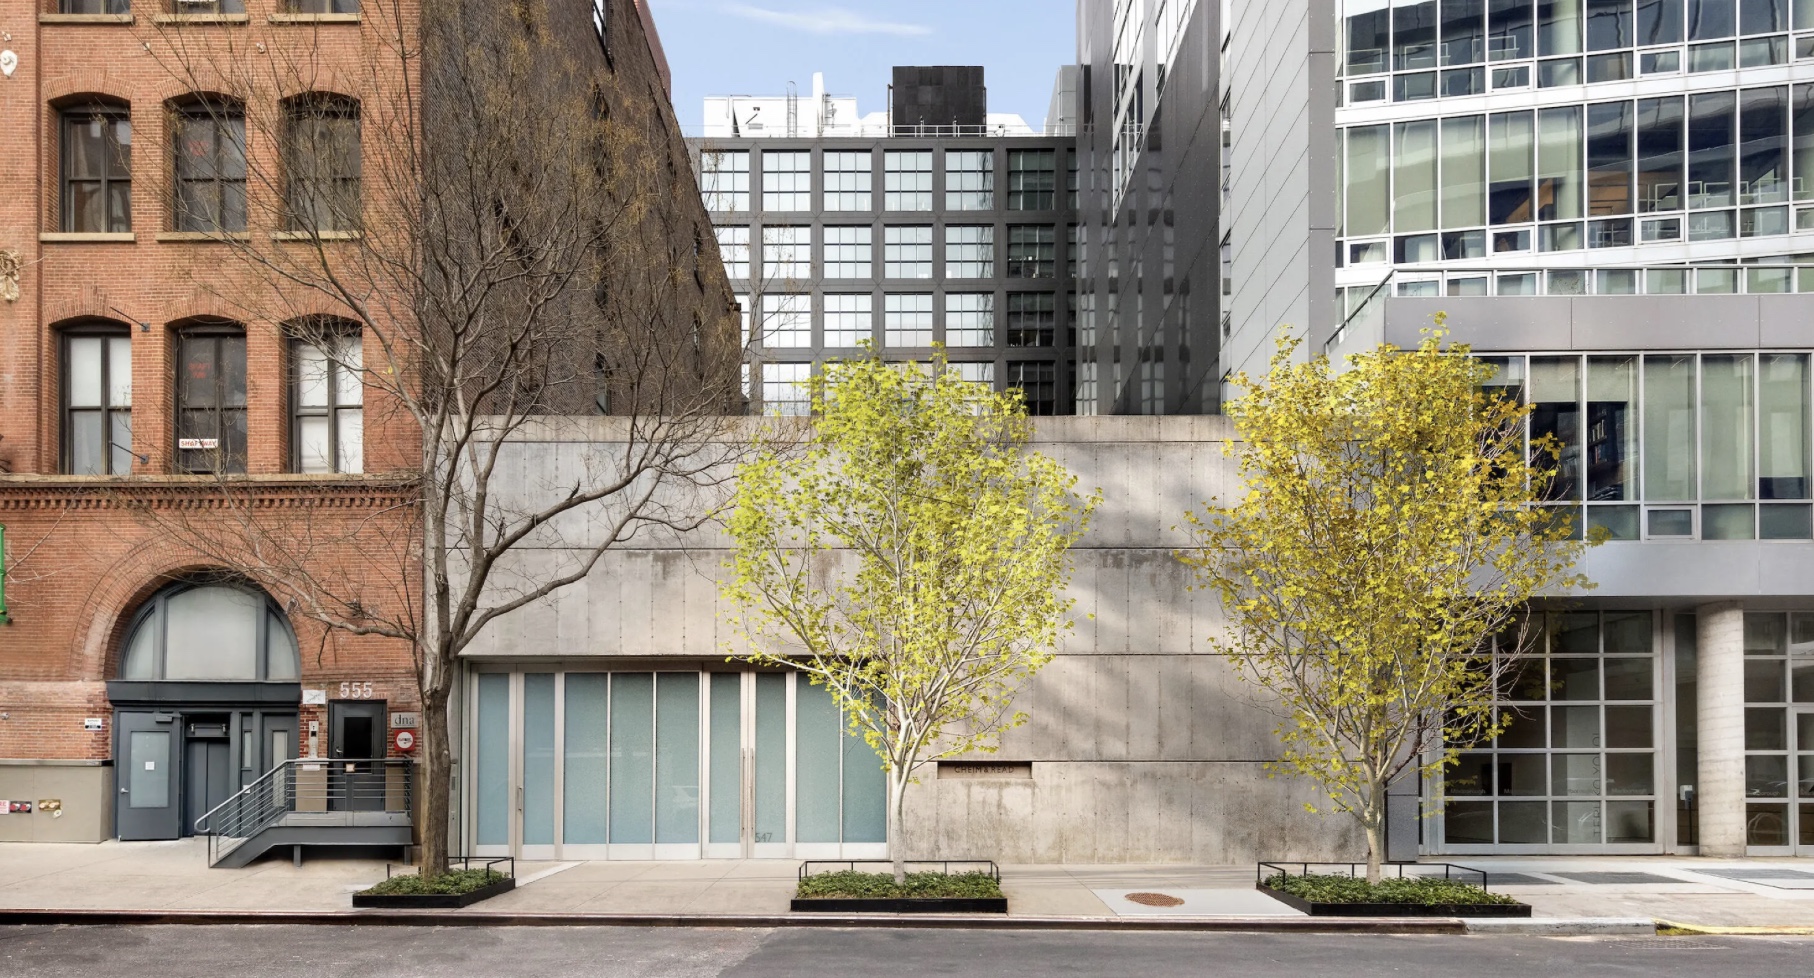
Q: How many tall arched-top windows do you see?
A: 6